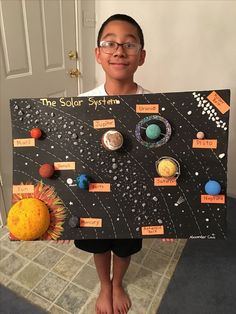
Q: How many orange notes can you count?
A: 12